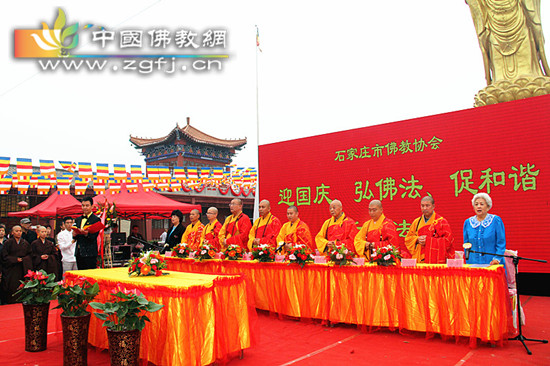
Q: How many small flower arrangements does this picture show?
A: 8